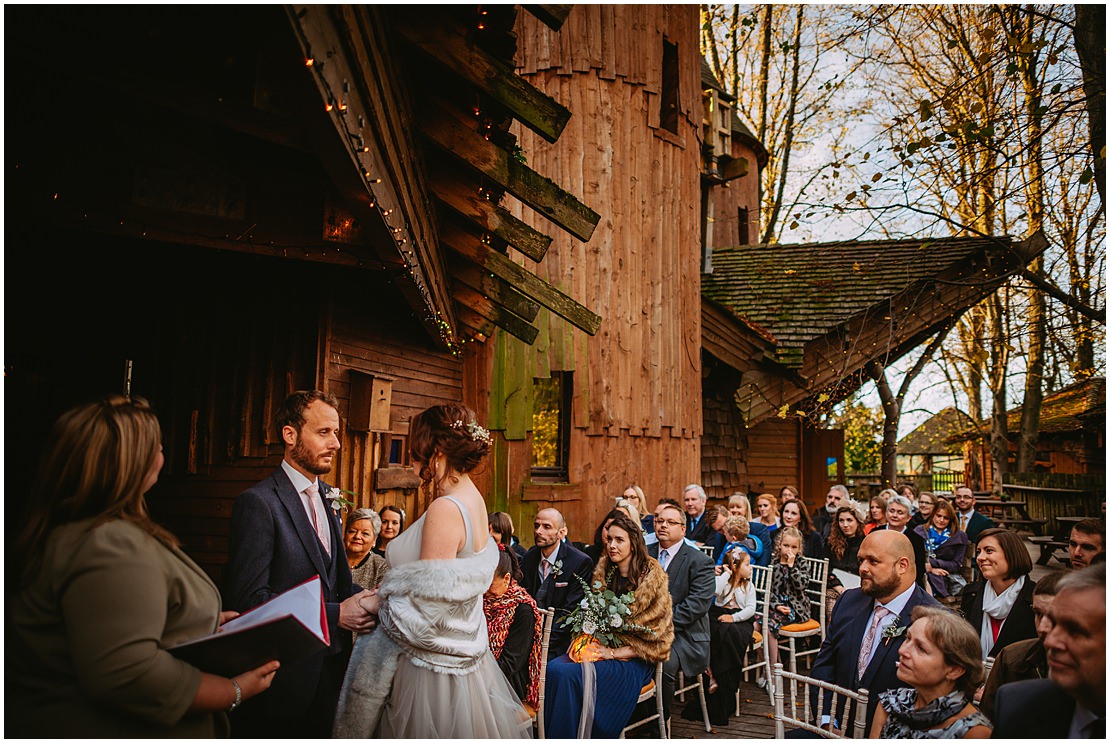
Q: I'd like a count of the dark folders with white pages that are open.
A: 1